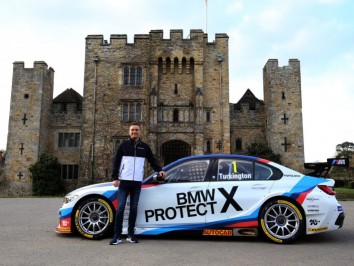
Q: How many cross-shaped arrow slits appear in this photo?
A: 5